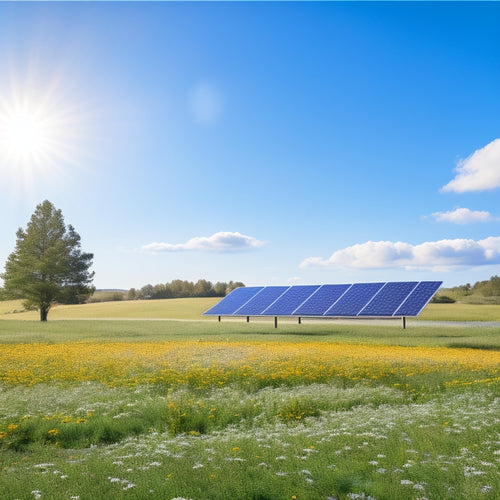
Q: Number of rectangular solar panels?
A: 7